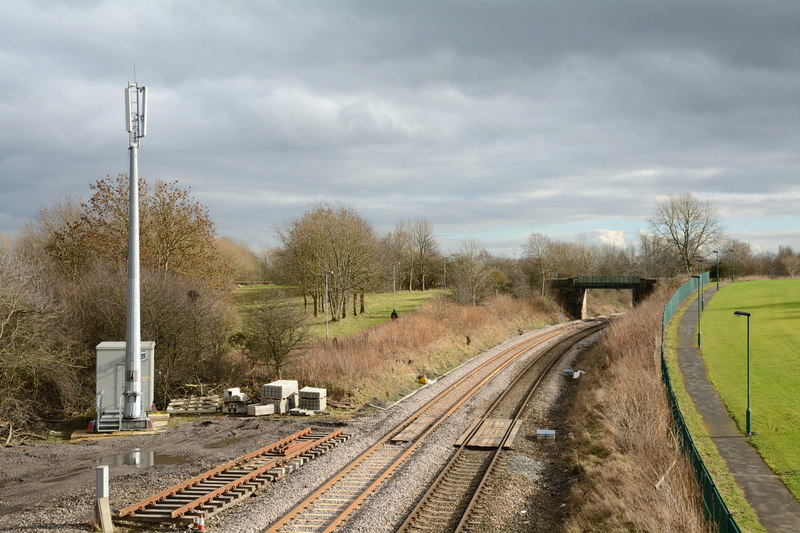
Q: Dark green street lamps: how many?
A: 5